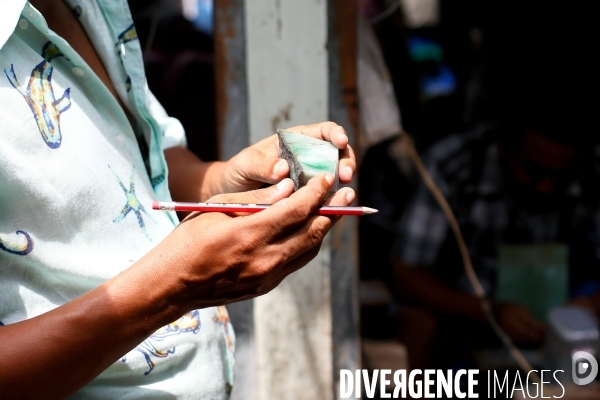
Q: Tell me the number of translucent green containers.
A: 1